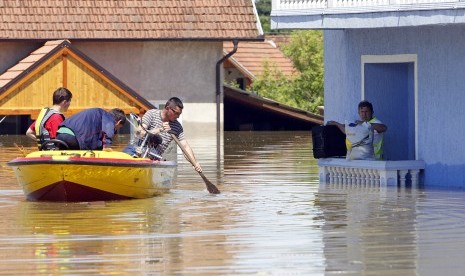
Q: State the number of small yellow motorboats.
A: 1